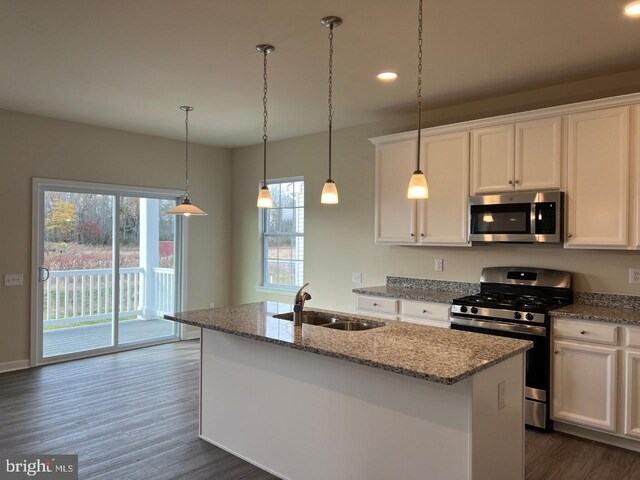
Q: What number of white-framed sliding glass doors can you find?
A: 1